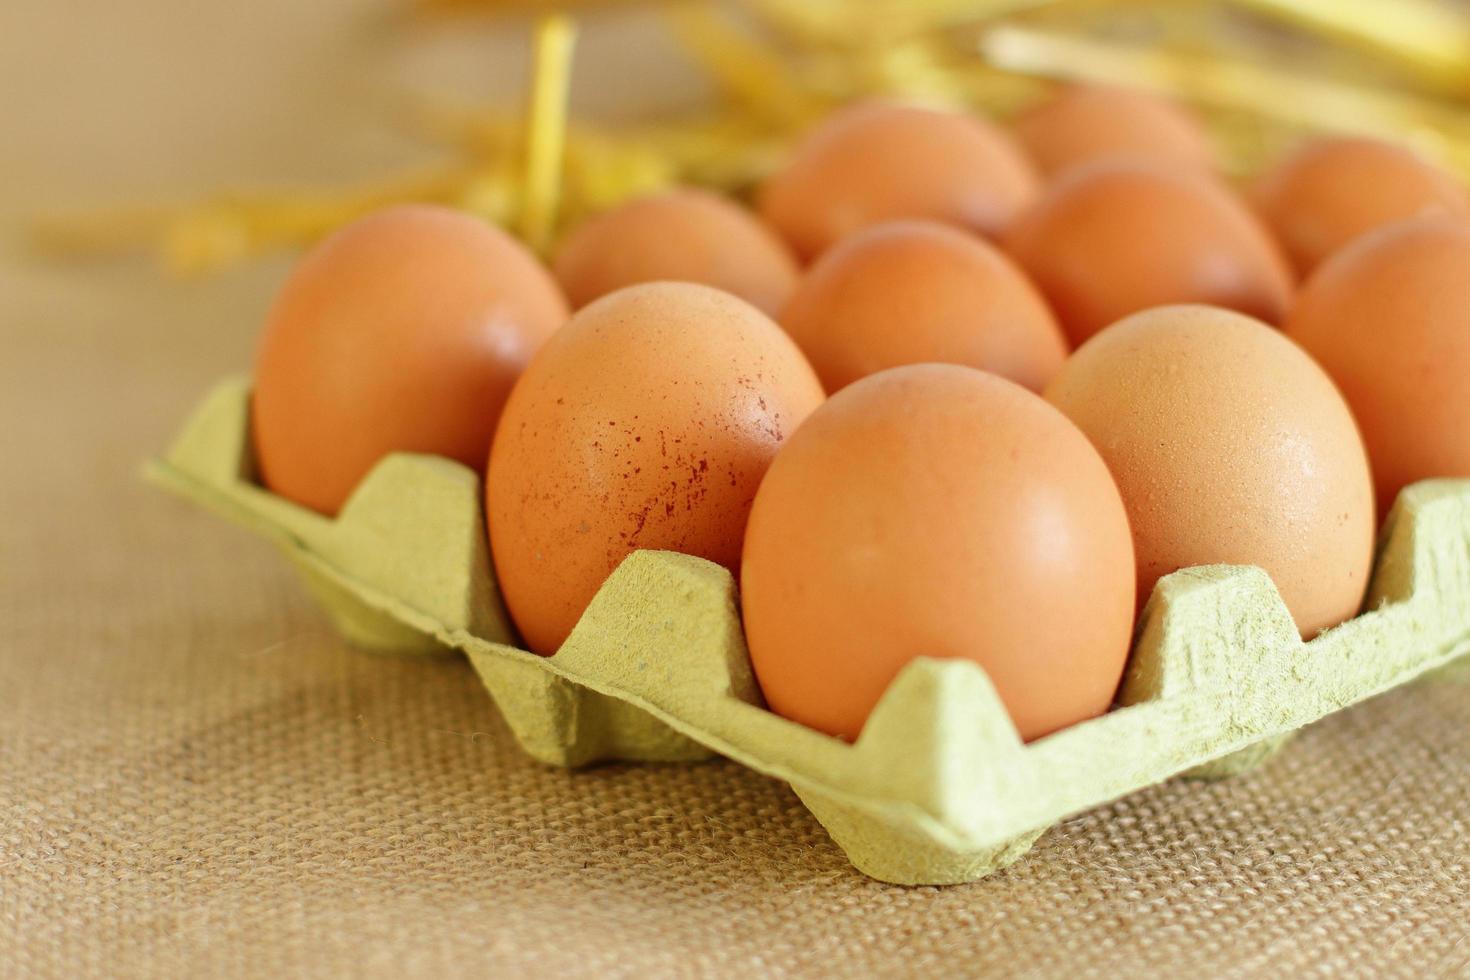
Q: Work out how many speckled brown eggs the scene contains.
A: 1